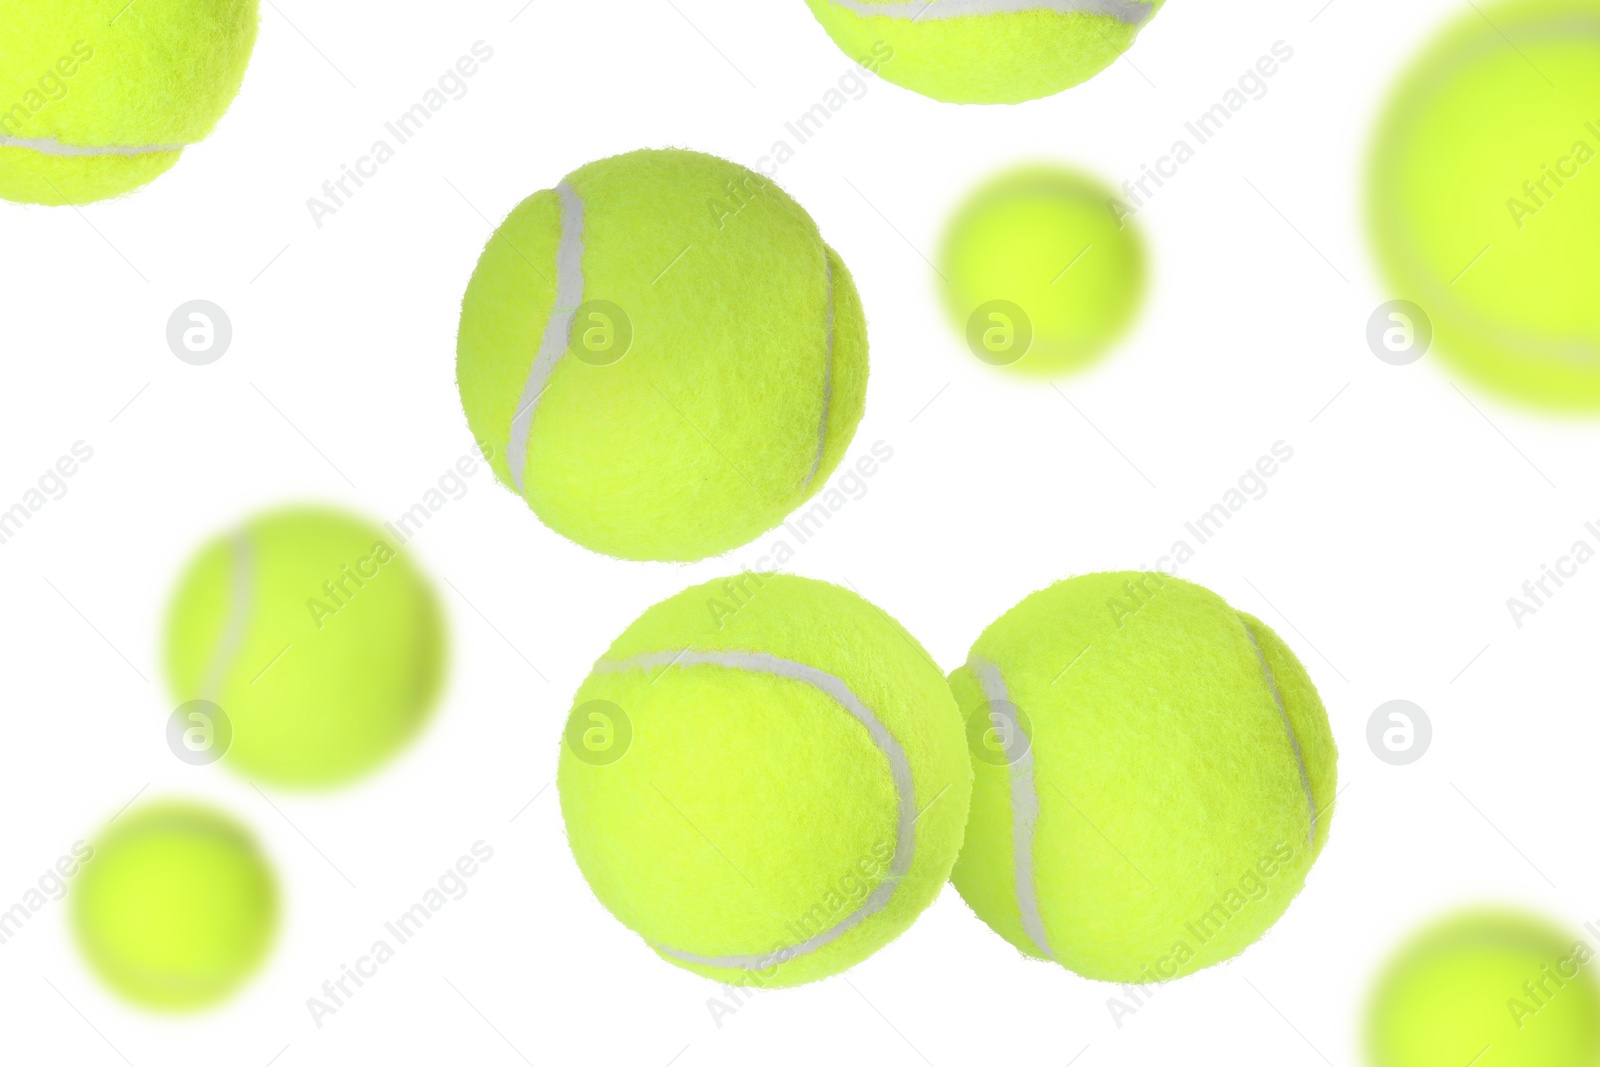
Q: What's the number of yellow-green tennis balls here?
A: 10